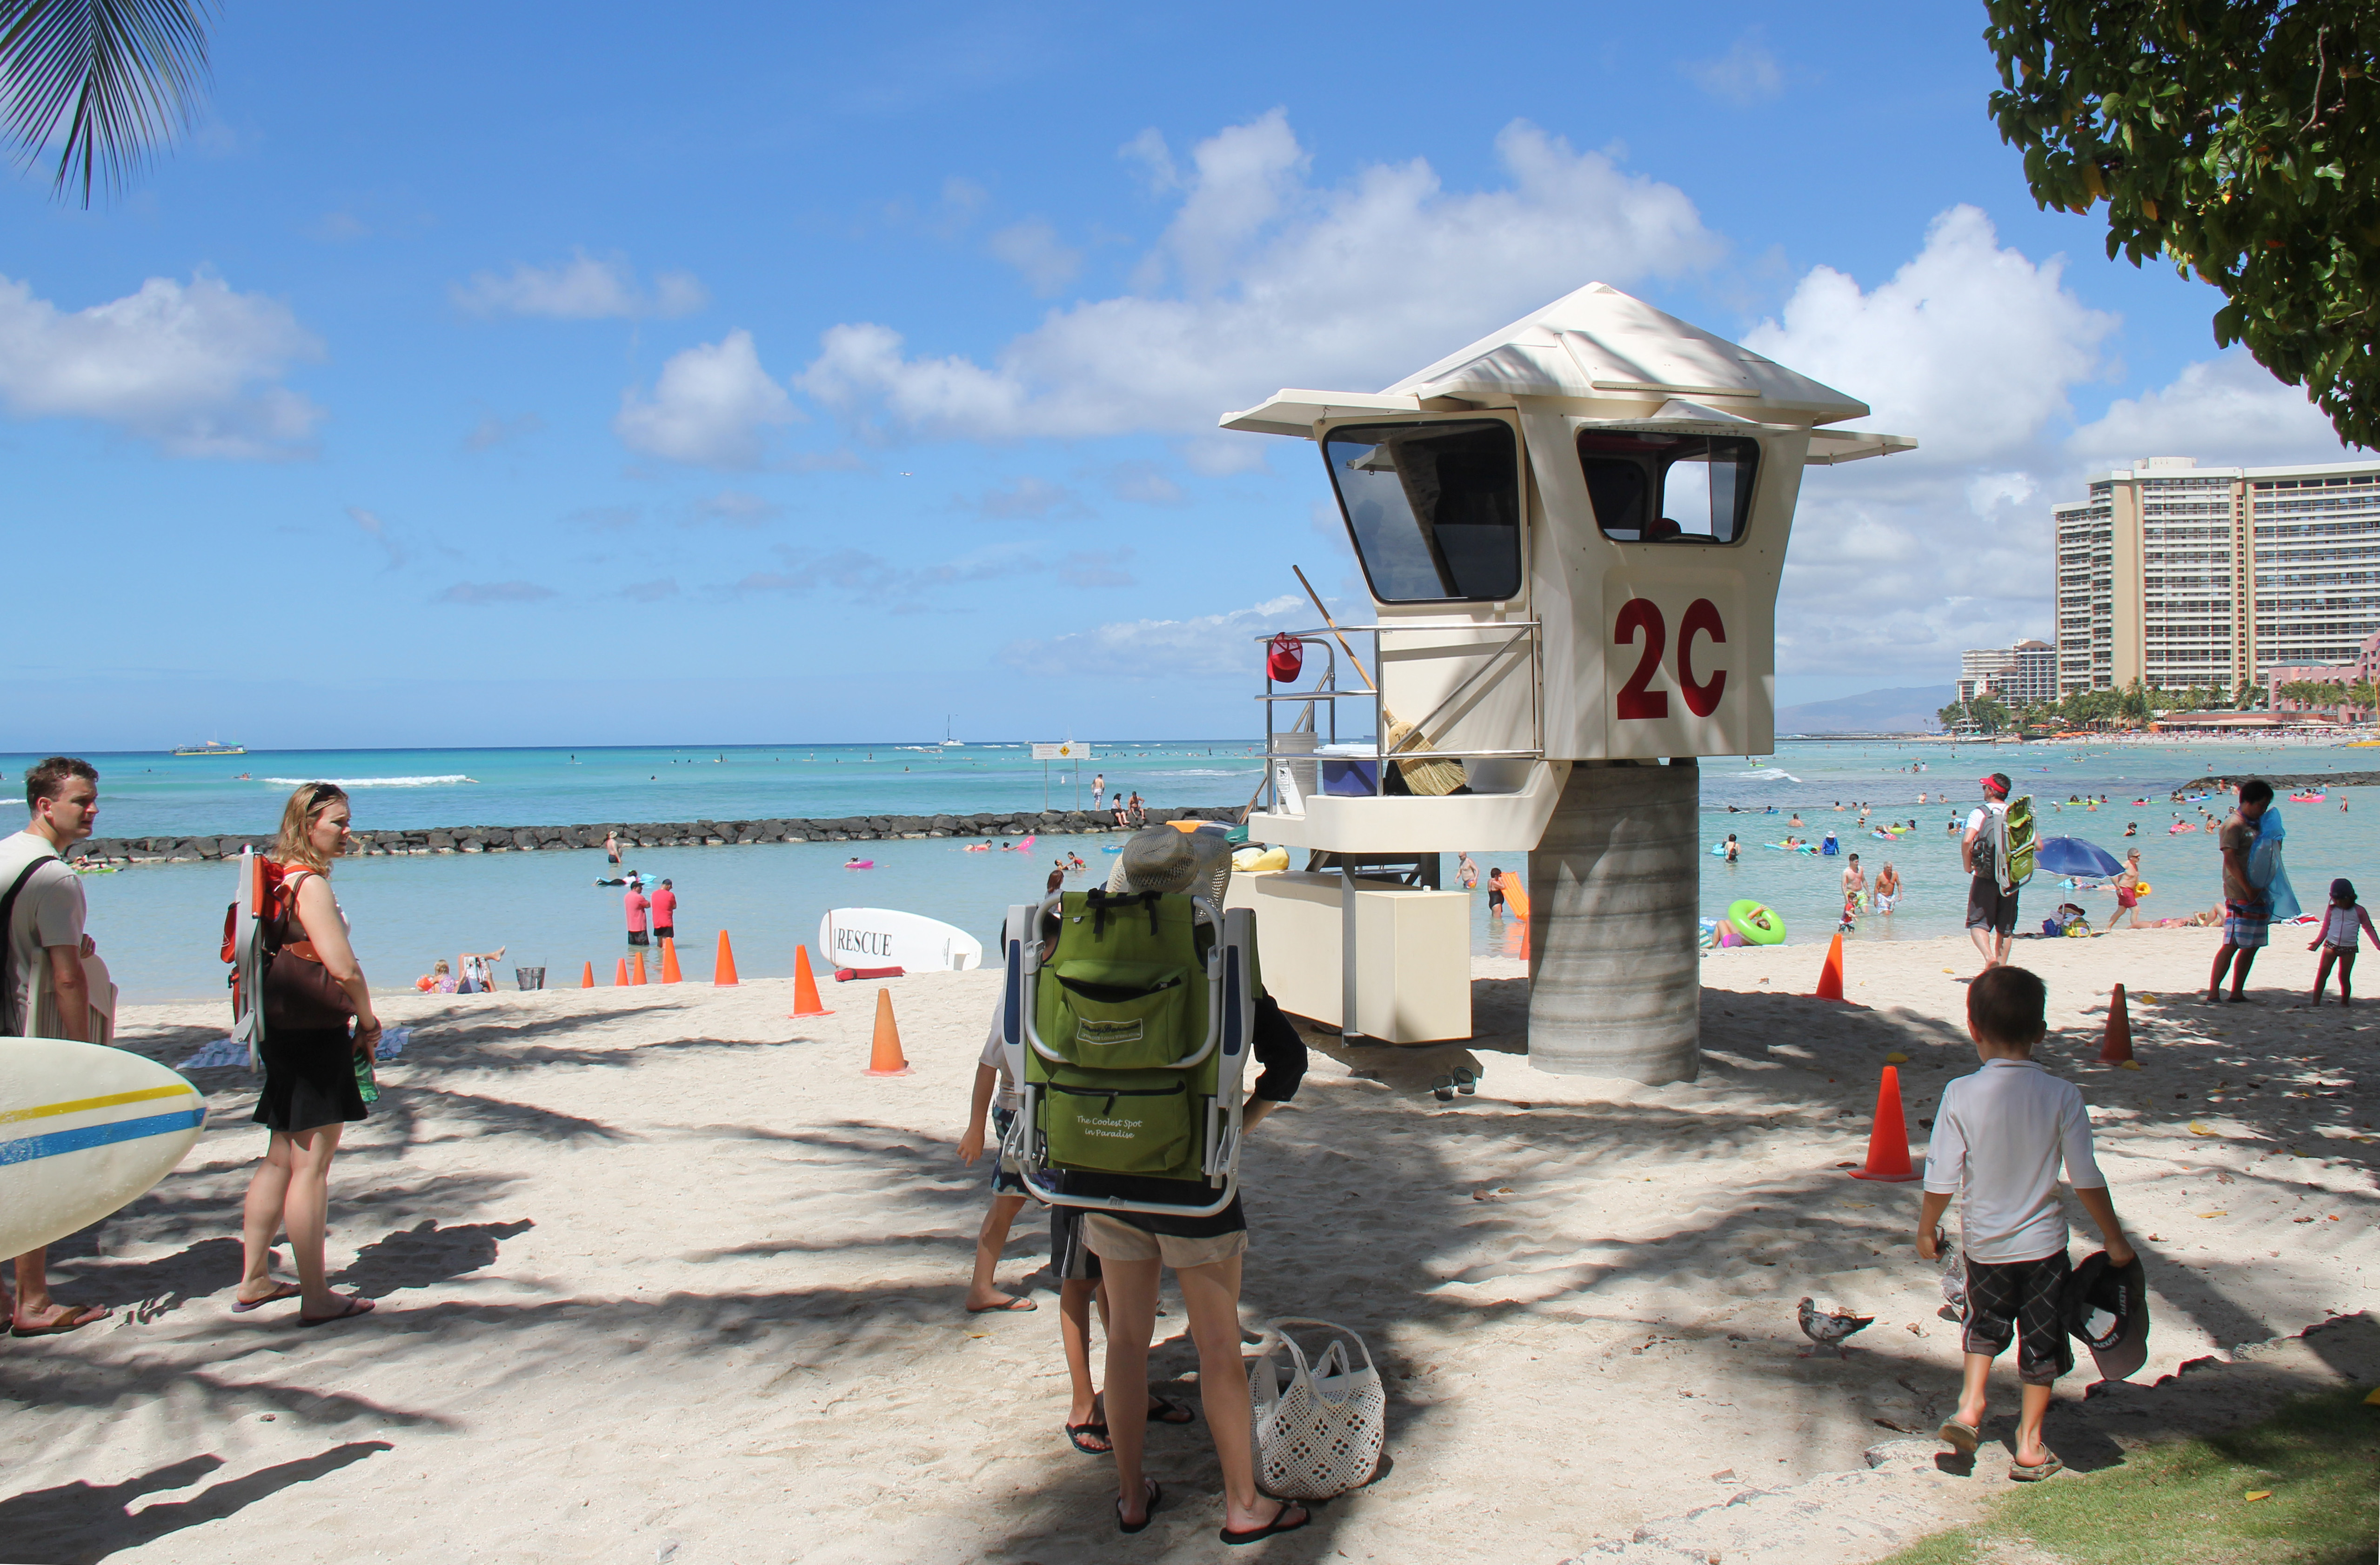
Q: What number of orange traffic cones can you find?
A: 11